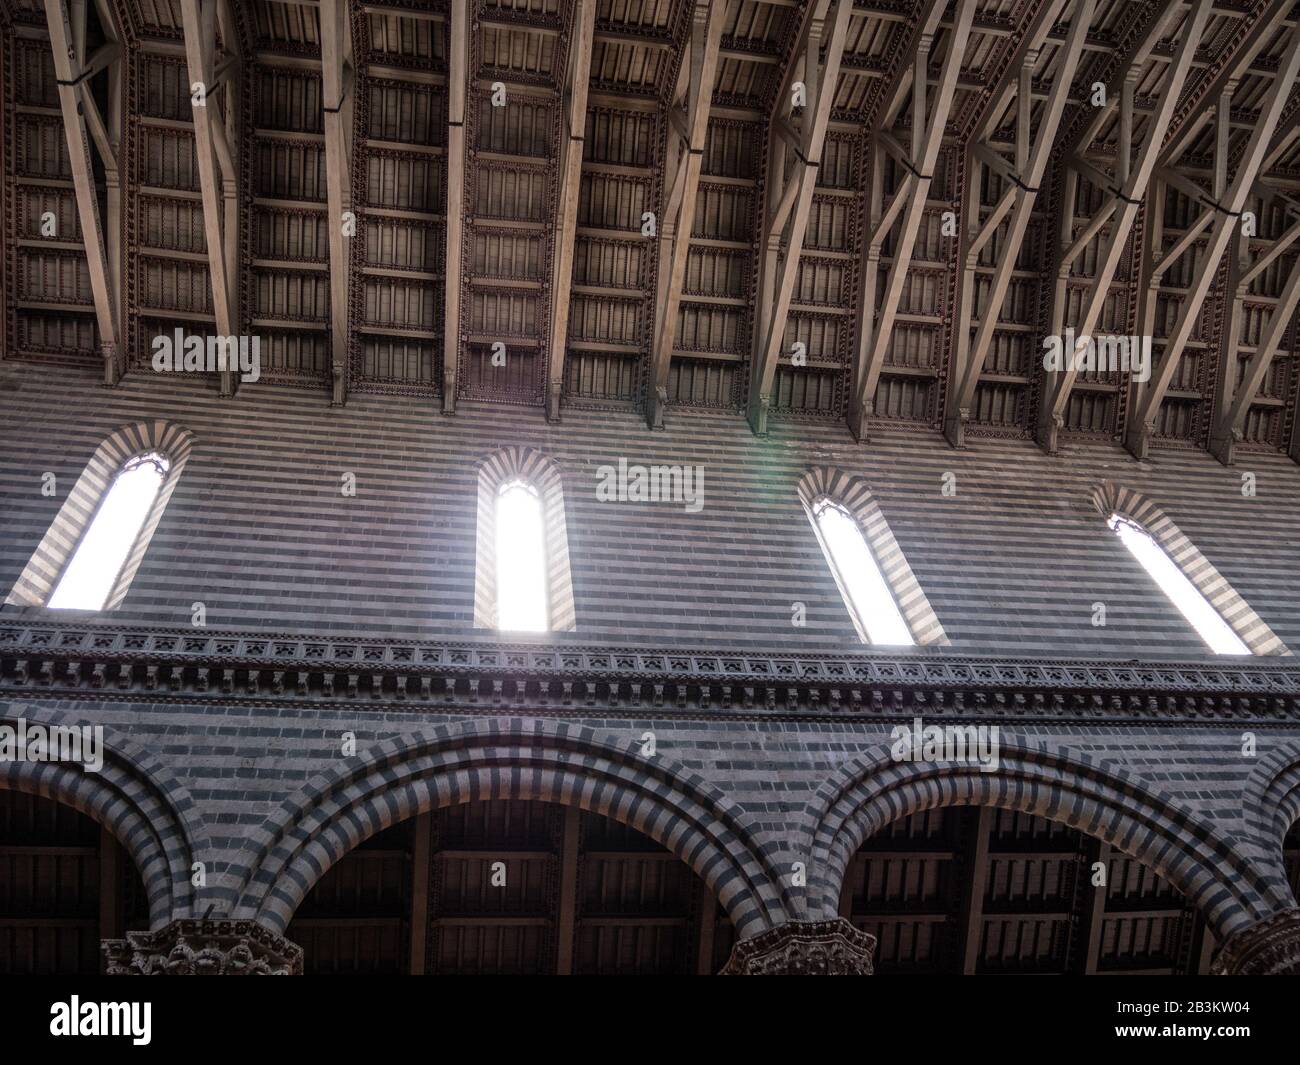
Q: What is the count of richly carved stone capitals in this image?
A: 3